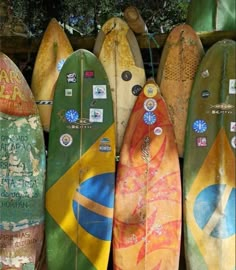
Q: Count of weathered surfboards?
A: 7